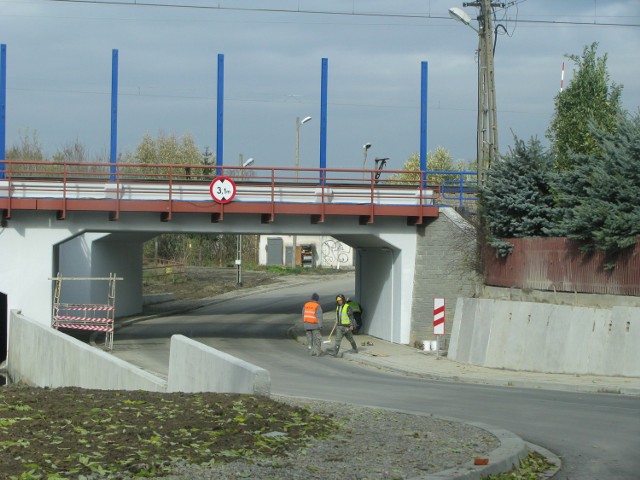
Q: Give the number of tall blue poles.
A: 5